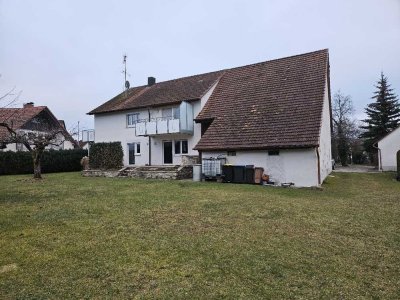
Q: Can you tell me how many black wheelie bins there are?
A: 3